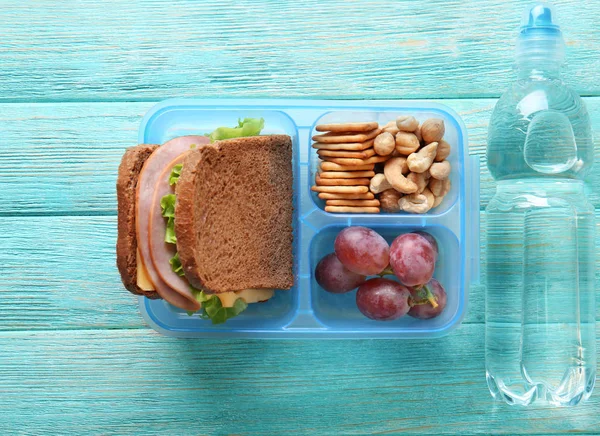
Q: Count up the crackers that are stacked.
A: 12